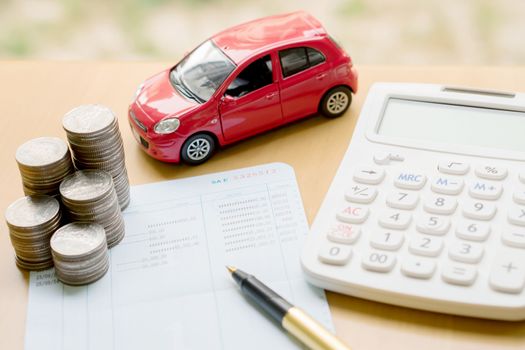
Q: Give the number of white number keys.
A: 11